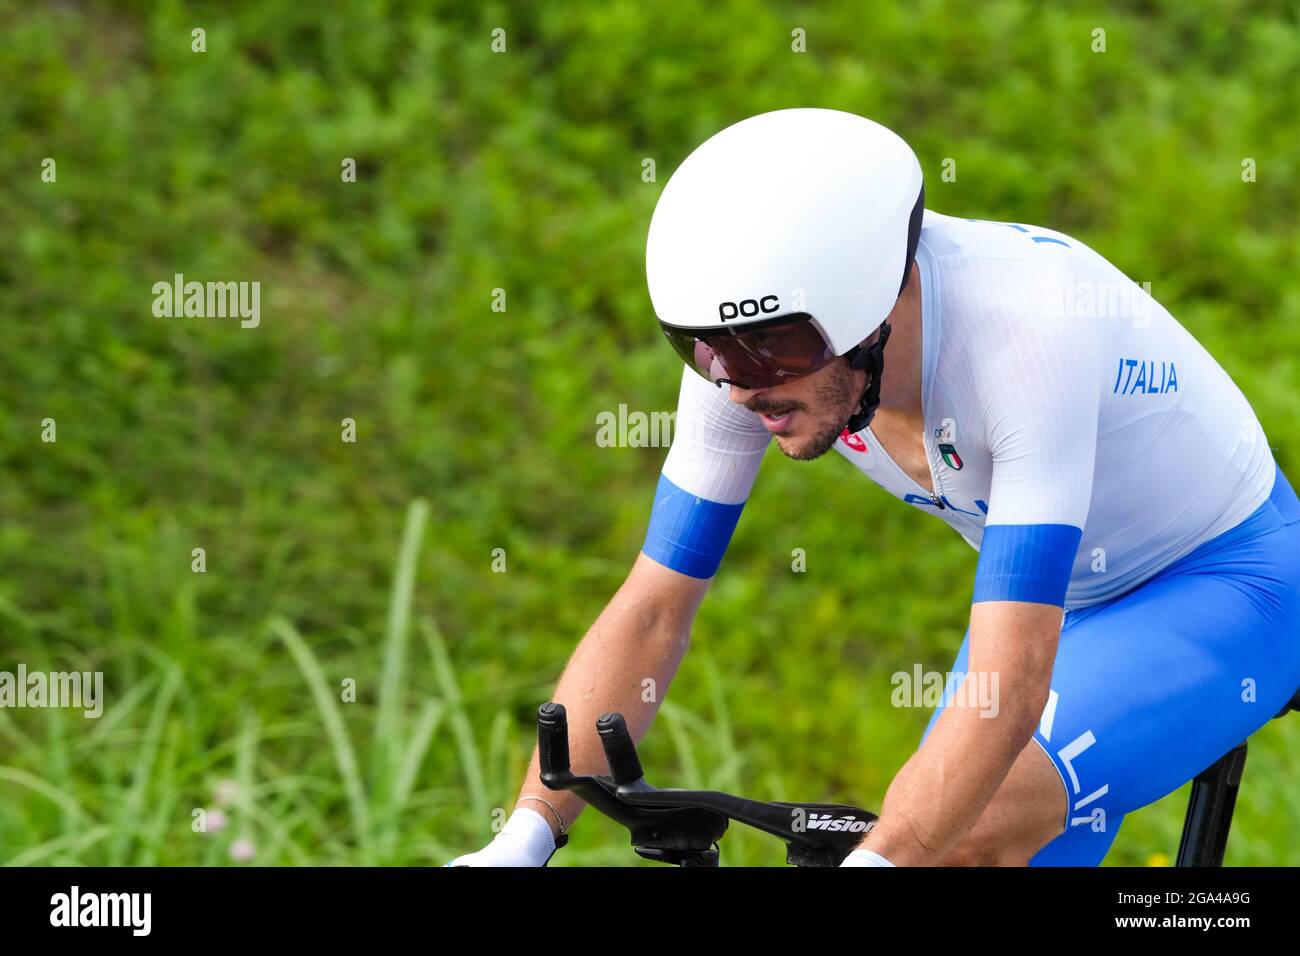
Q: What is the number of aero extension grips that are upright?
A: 2